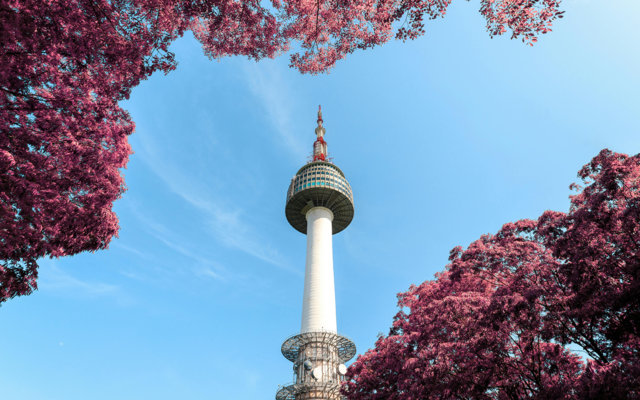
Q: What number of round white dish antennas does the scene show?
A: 2